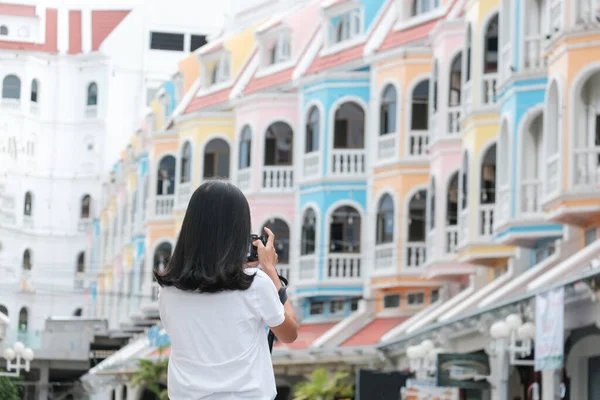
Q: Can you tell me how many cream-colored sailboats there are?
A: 0